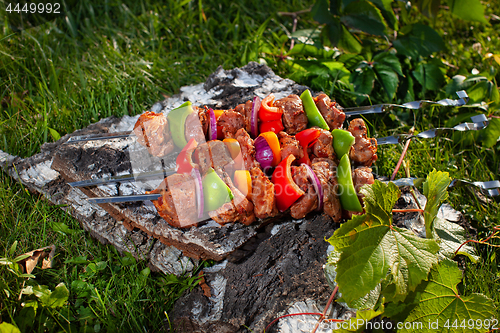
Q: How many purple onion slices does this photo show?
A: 5